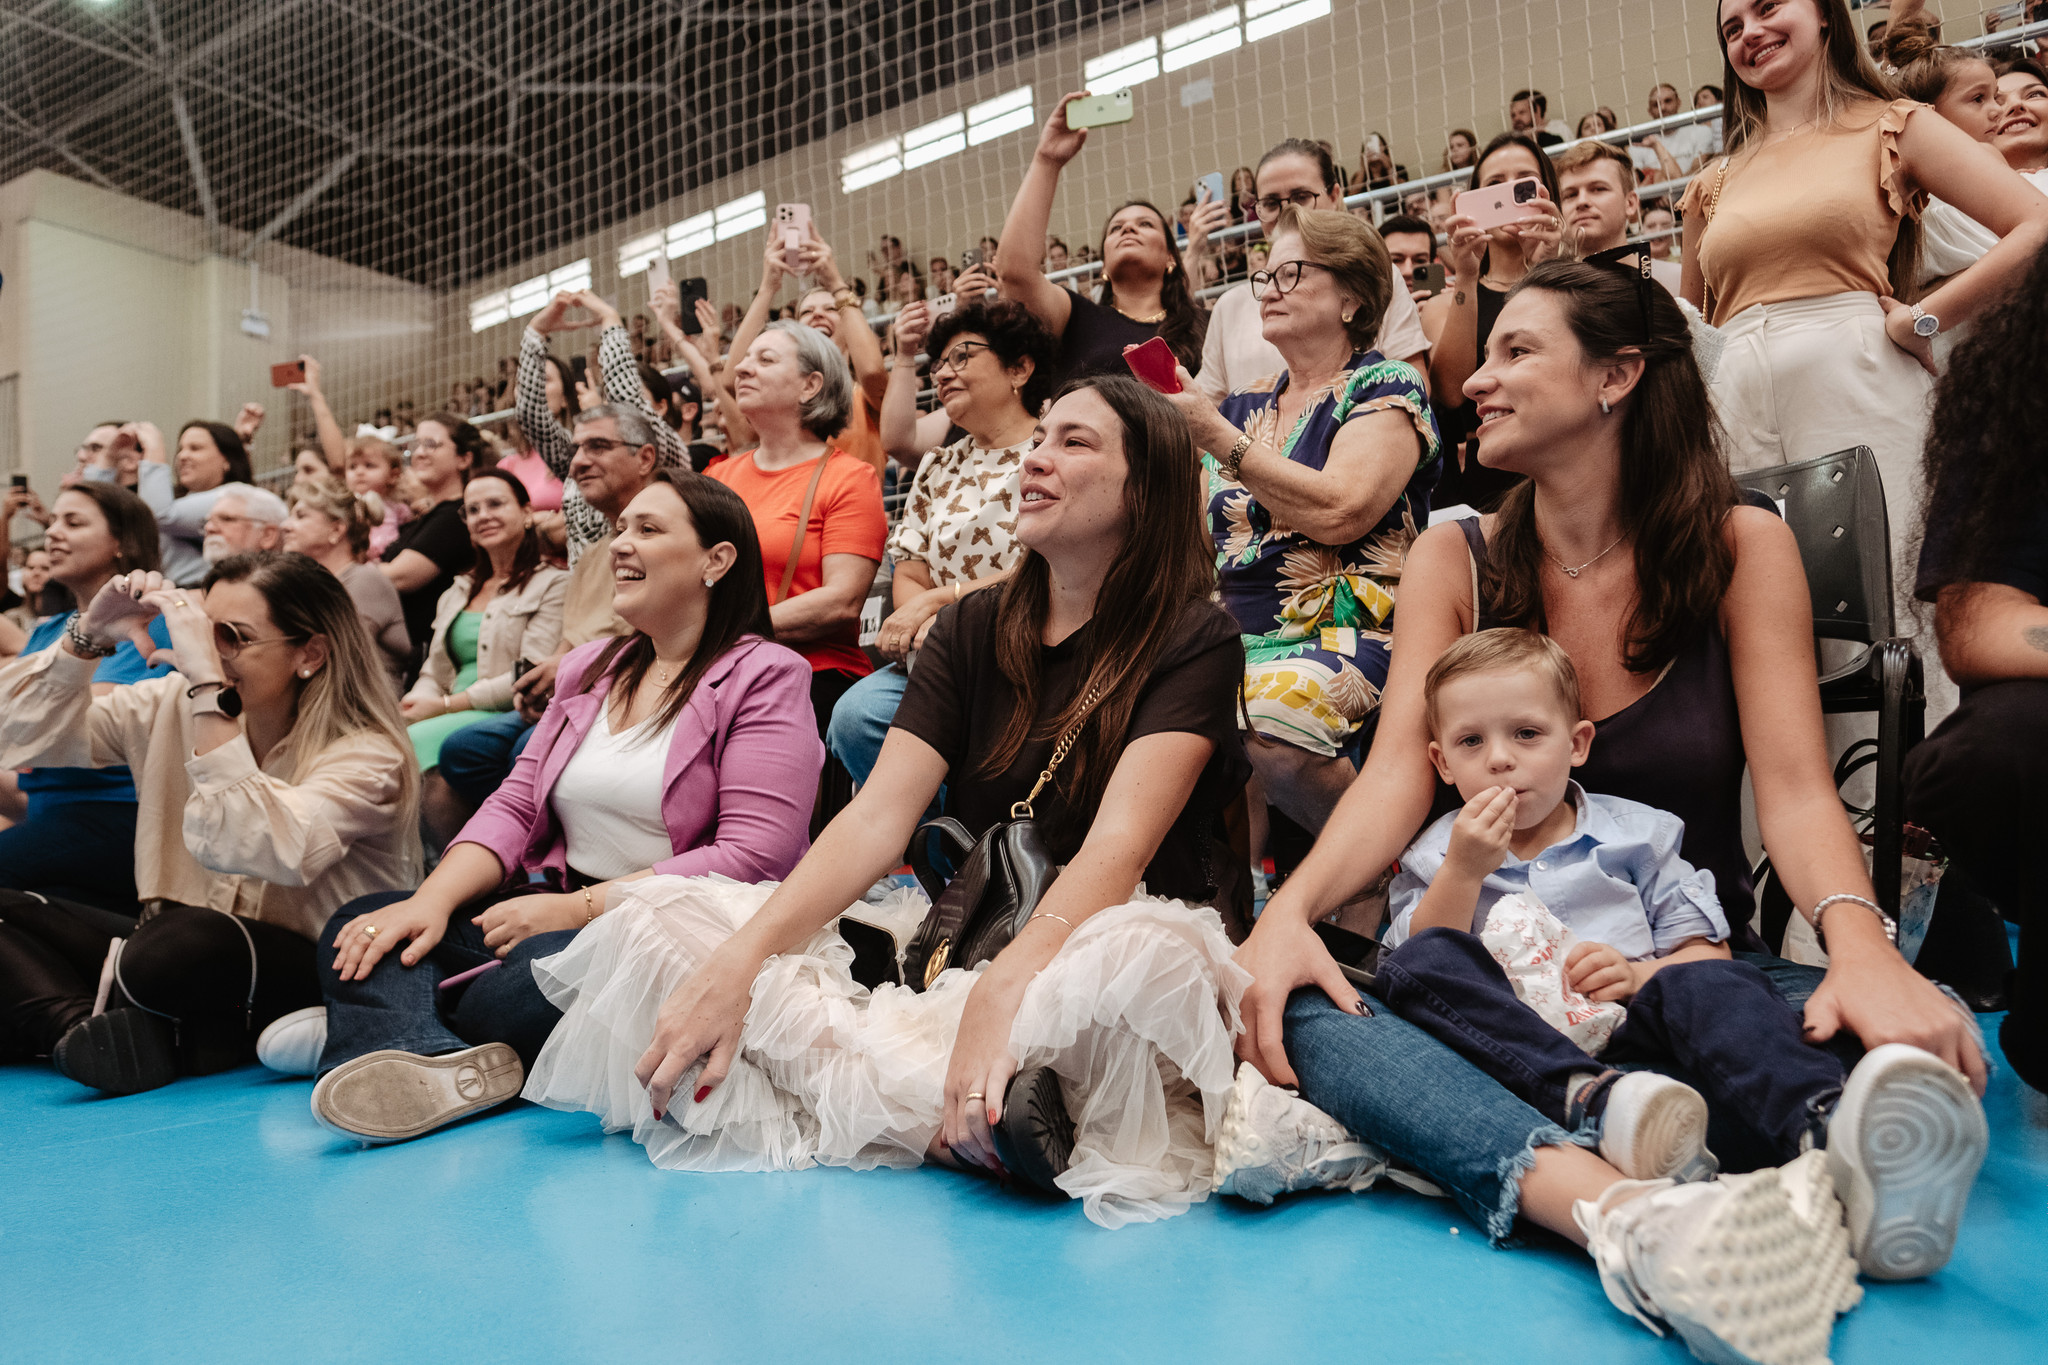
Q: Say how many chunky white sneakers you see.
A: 2